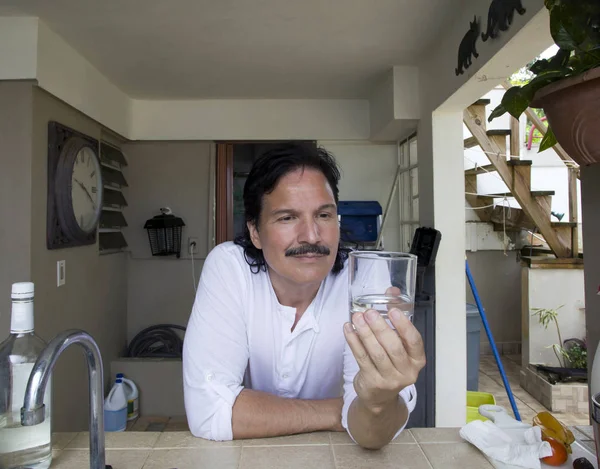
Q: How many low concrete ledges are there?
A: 1